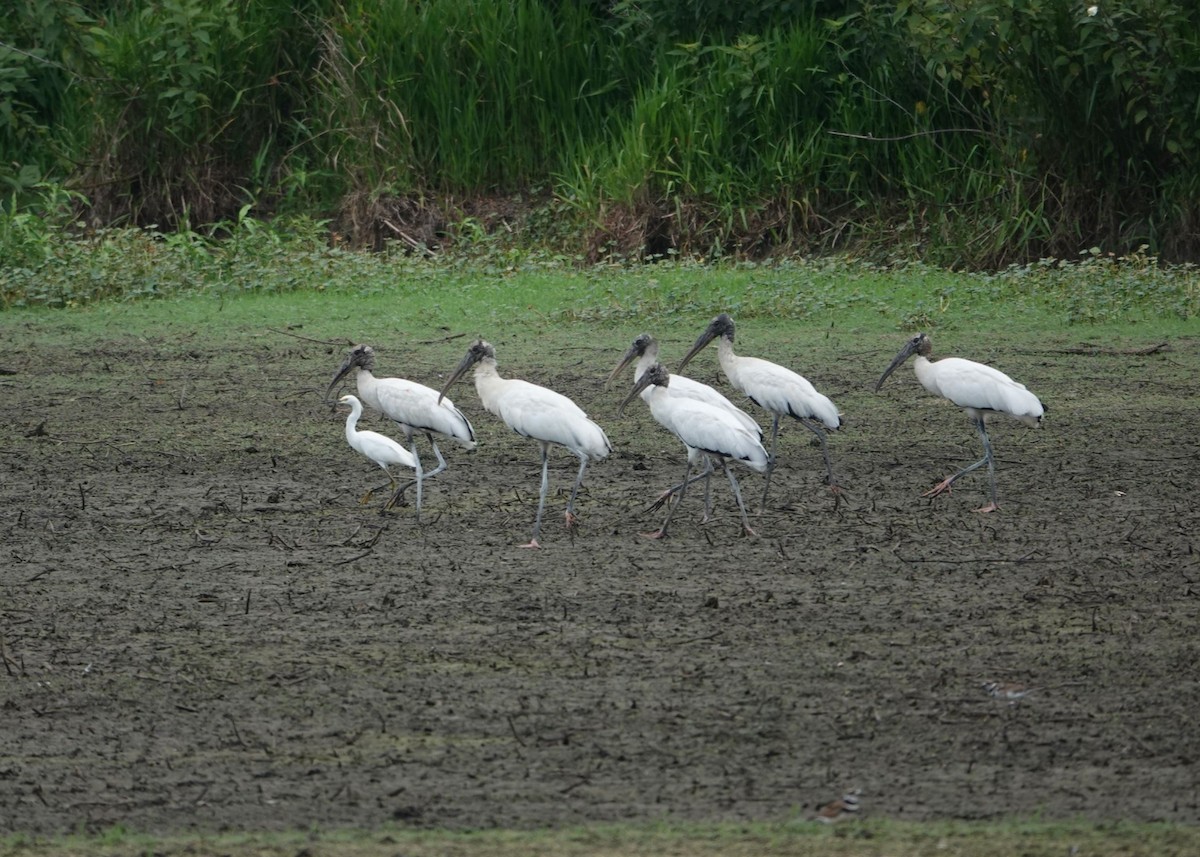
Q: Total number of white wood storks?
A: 6